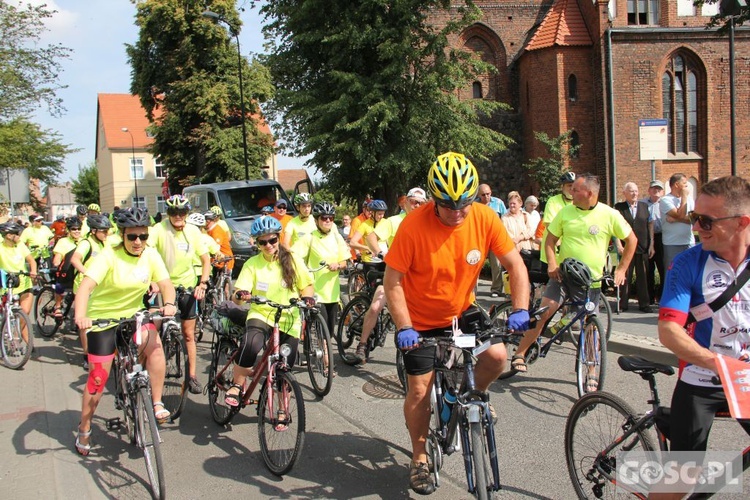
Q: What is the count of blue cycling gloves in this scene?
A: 2